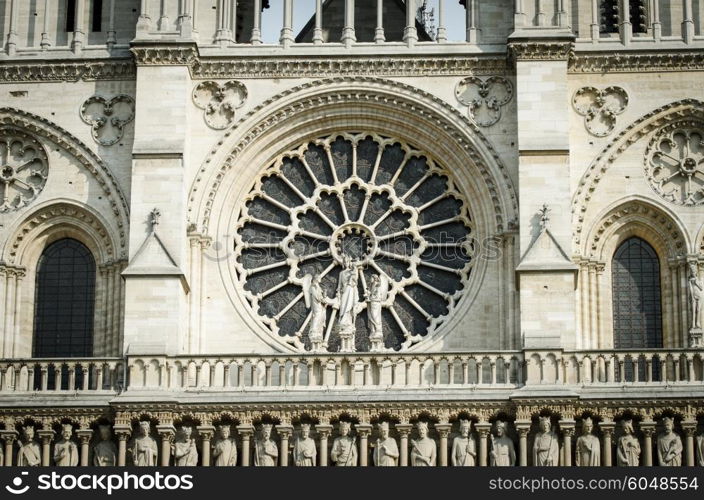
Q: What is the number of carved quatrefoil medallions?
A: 4